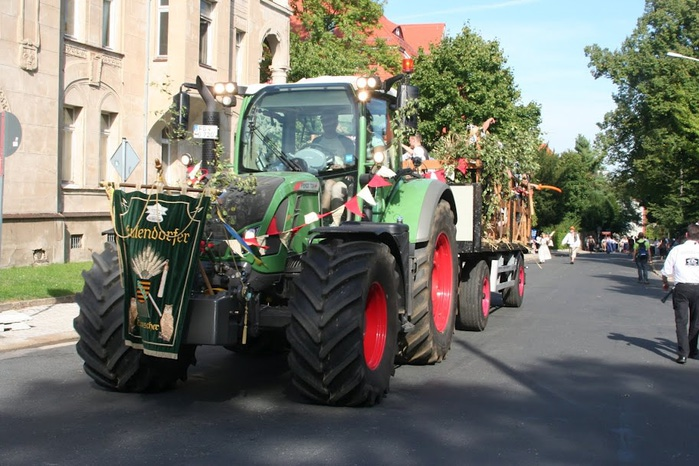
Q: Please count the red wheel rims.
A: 4